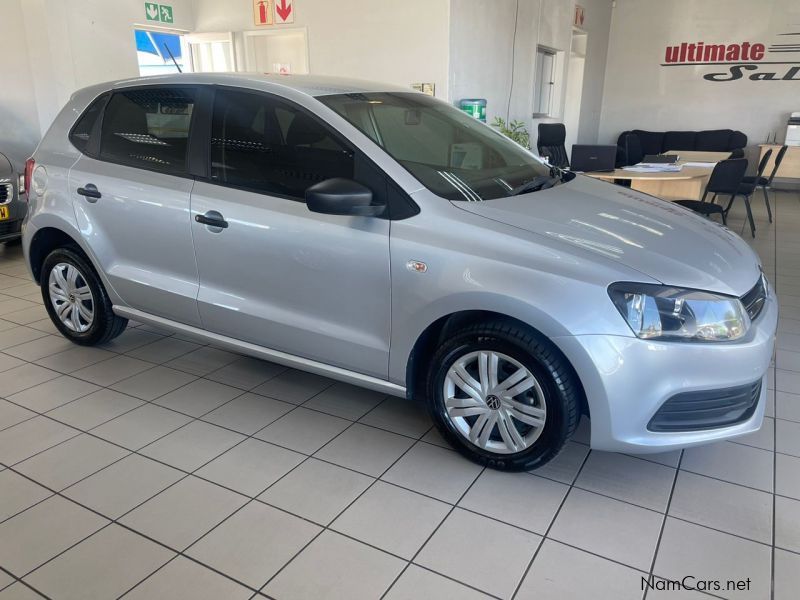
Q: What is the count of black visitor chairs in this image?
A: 3